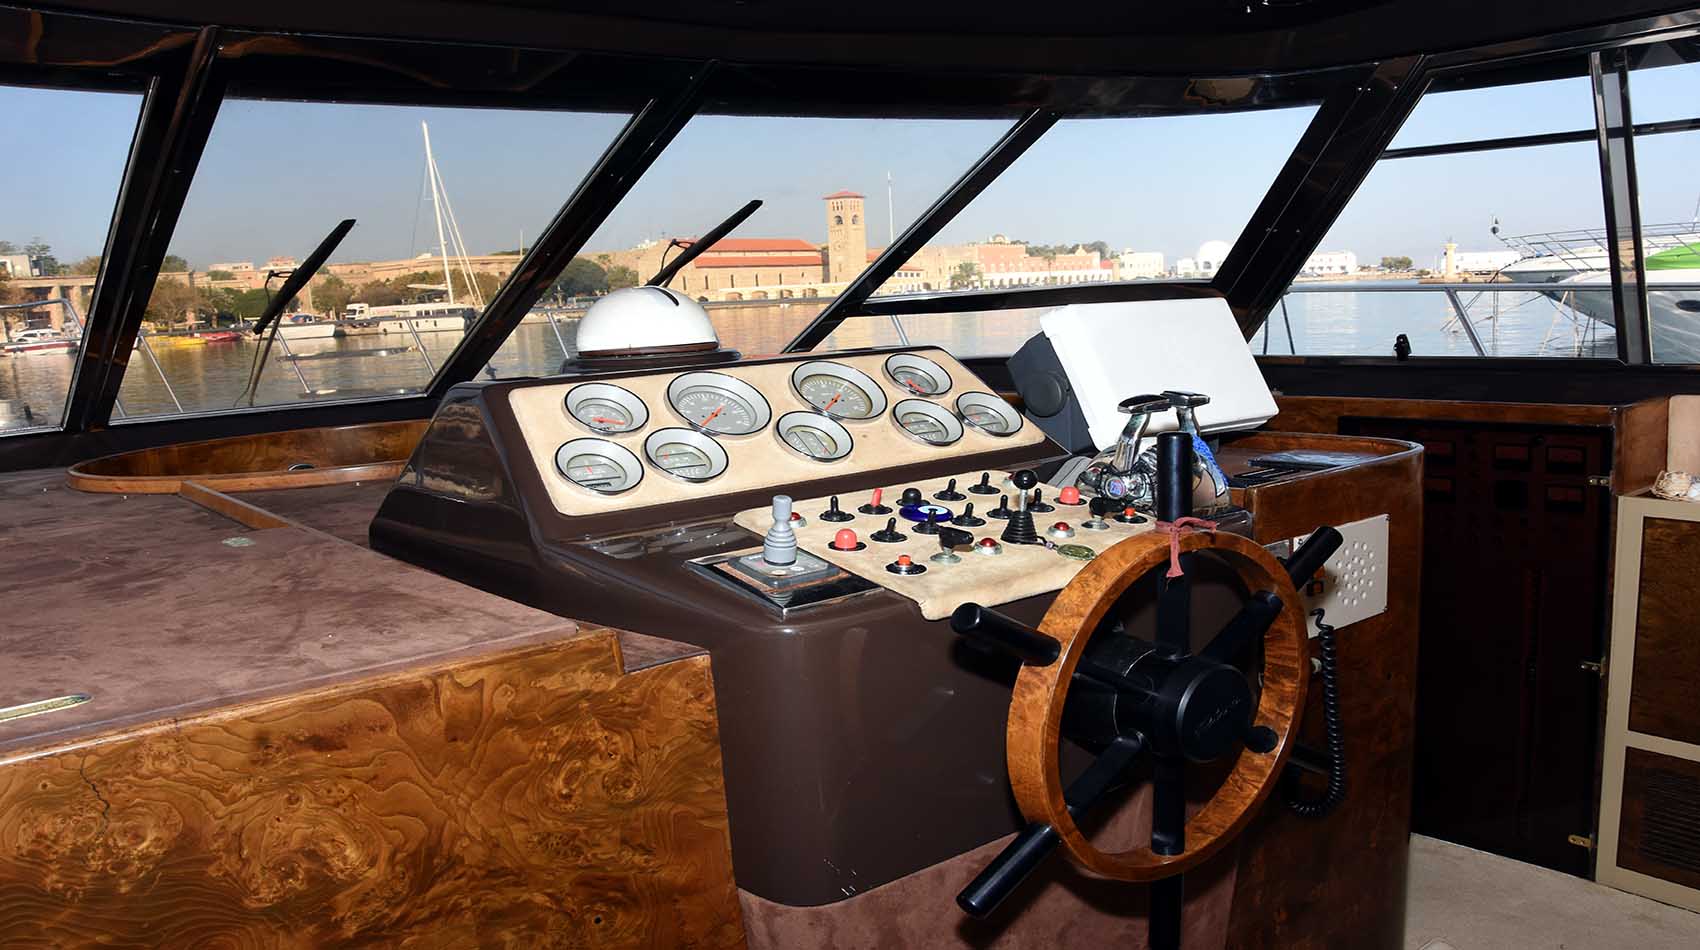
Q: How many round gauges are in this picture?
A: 9